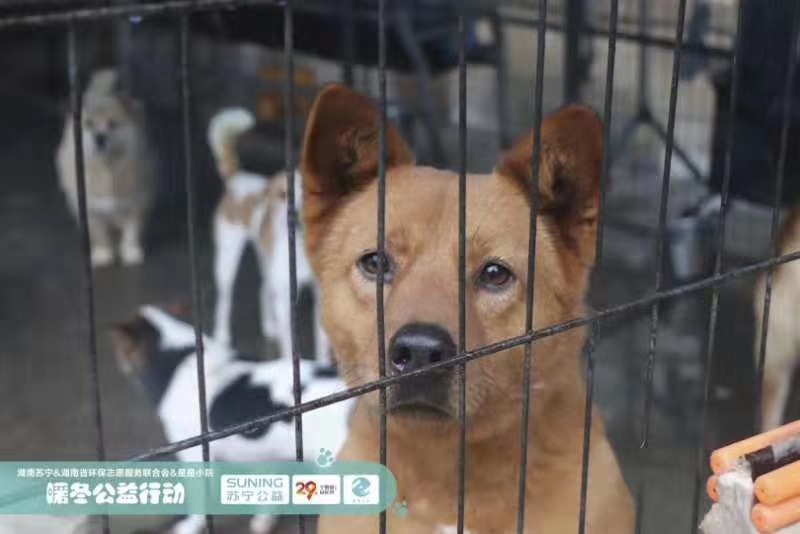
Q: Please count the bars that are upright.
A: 10